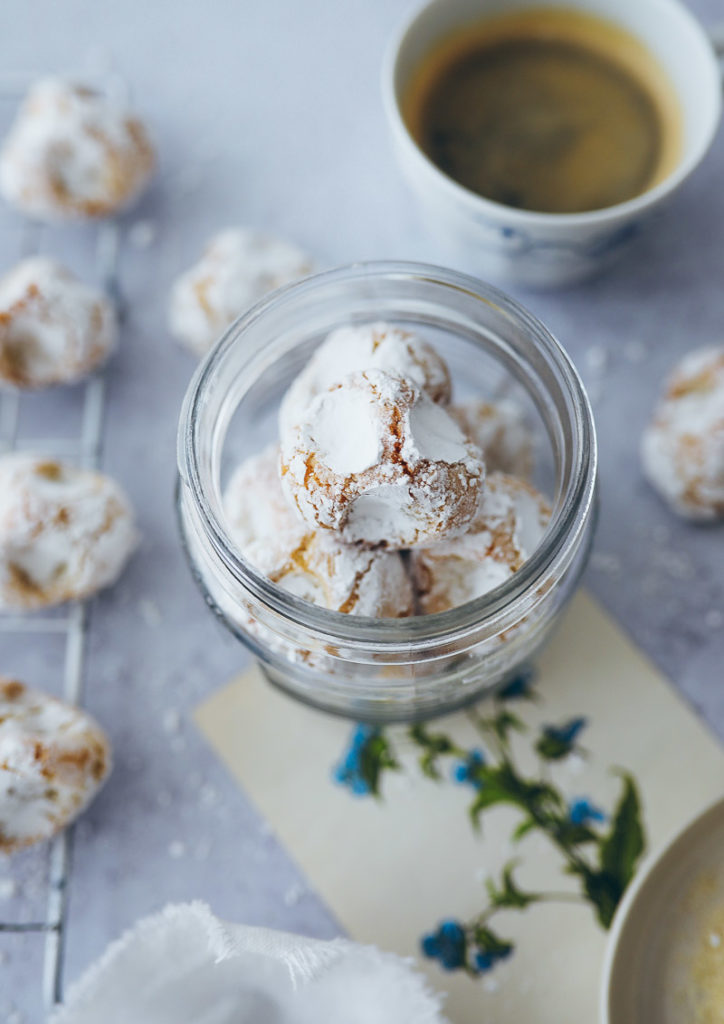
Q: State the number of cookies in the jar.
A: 5